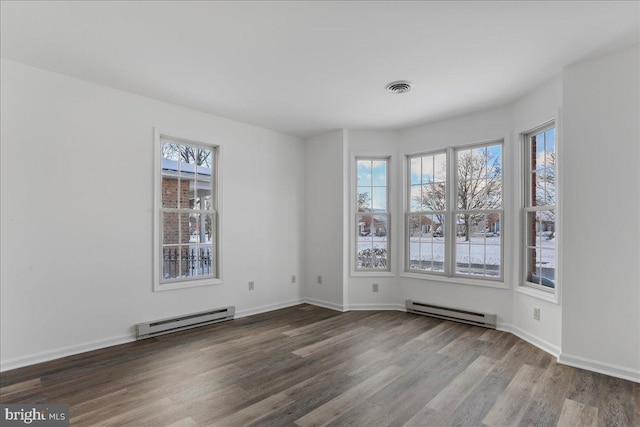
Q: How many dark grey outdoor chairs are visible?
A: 0